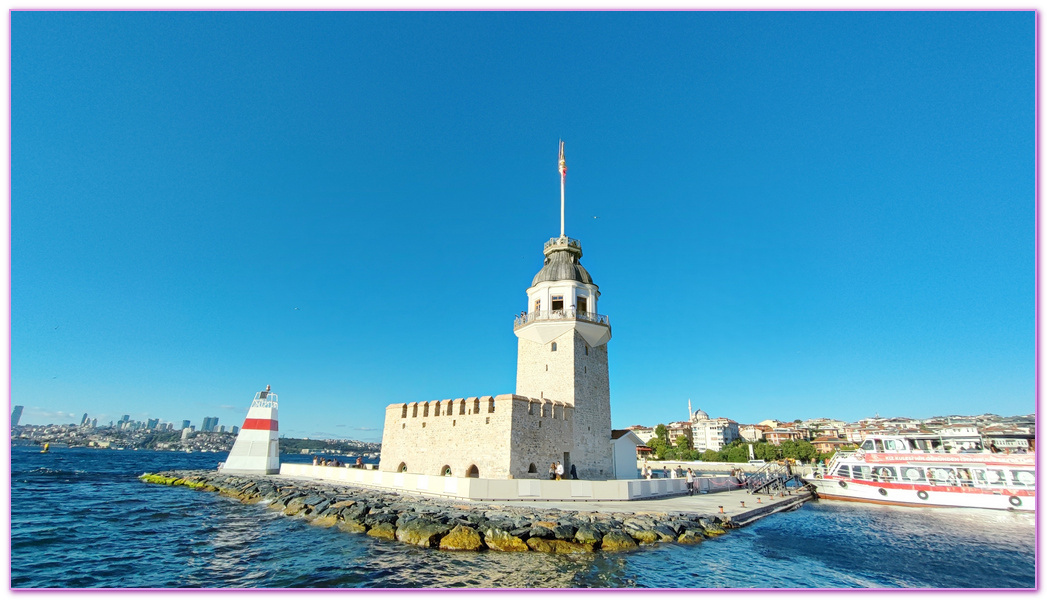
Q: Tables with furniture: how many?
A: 0